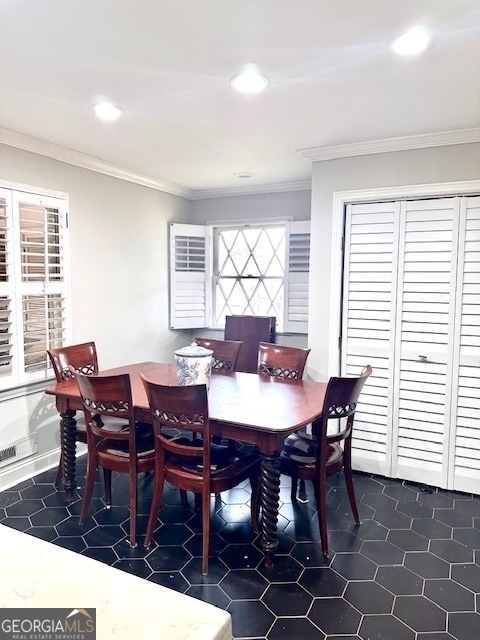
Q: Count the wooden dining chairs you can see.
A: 6